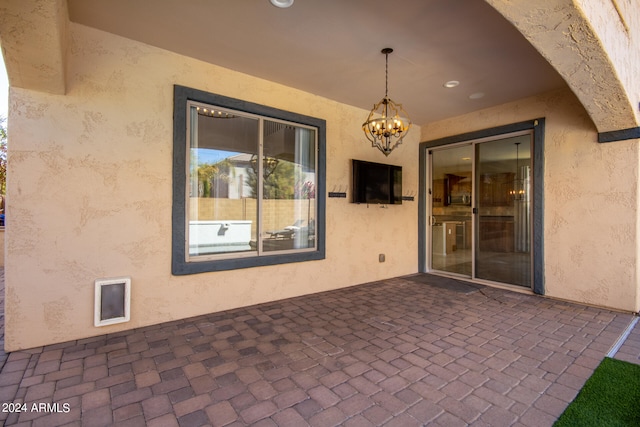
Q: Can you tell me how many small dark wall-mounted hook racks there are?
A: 2